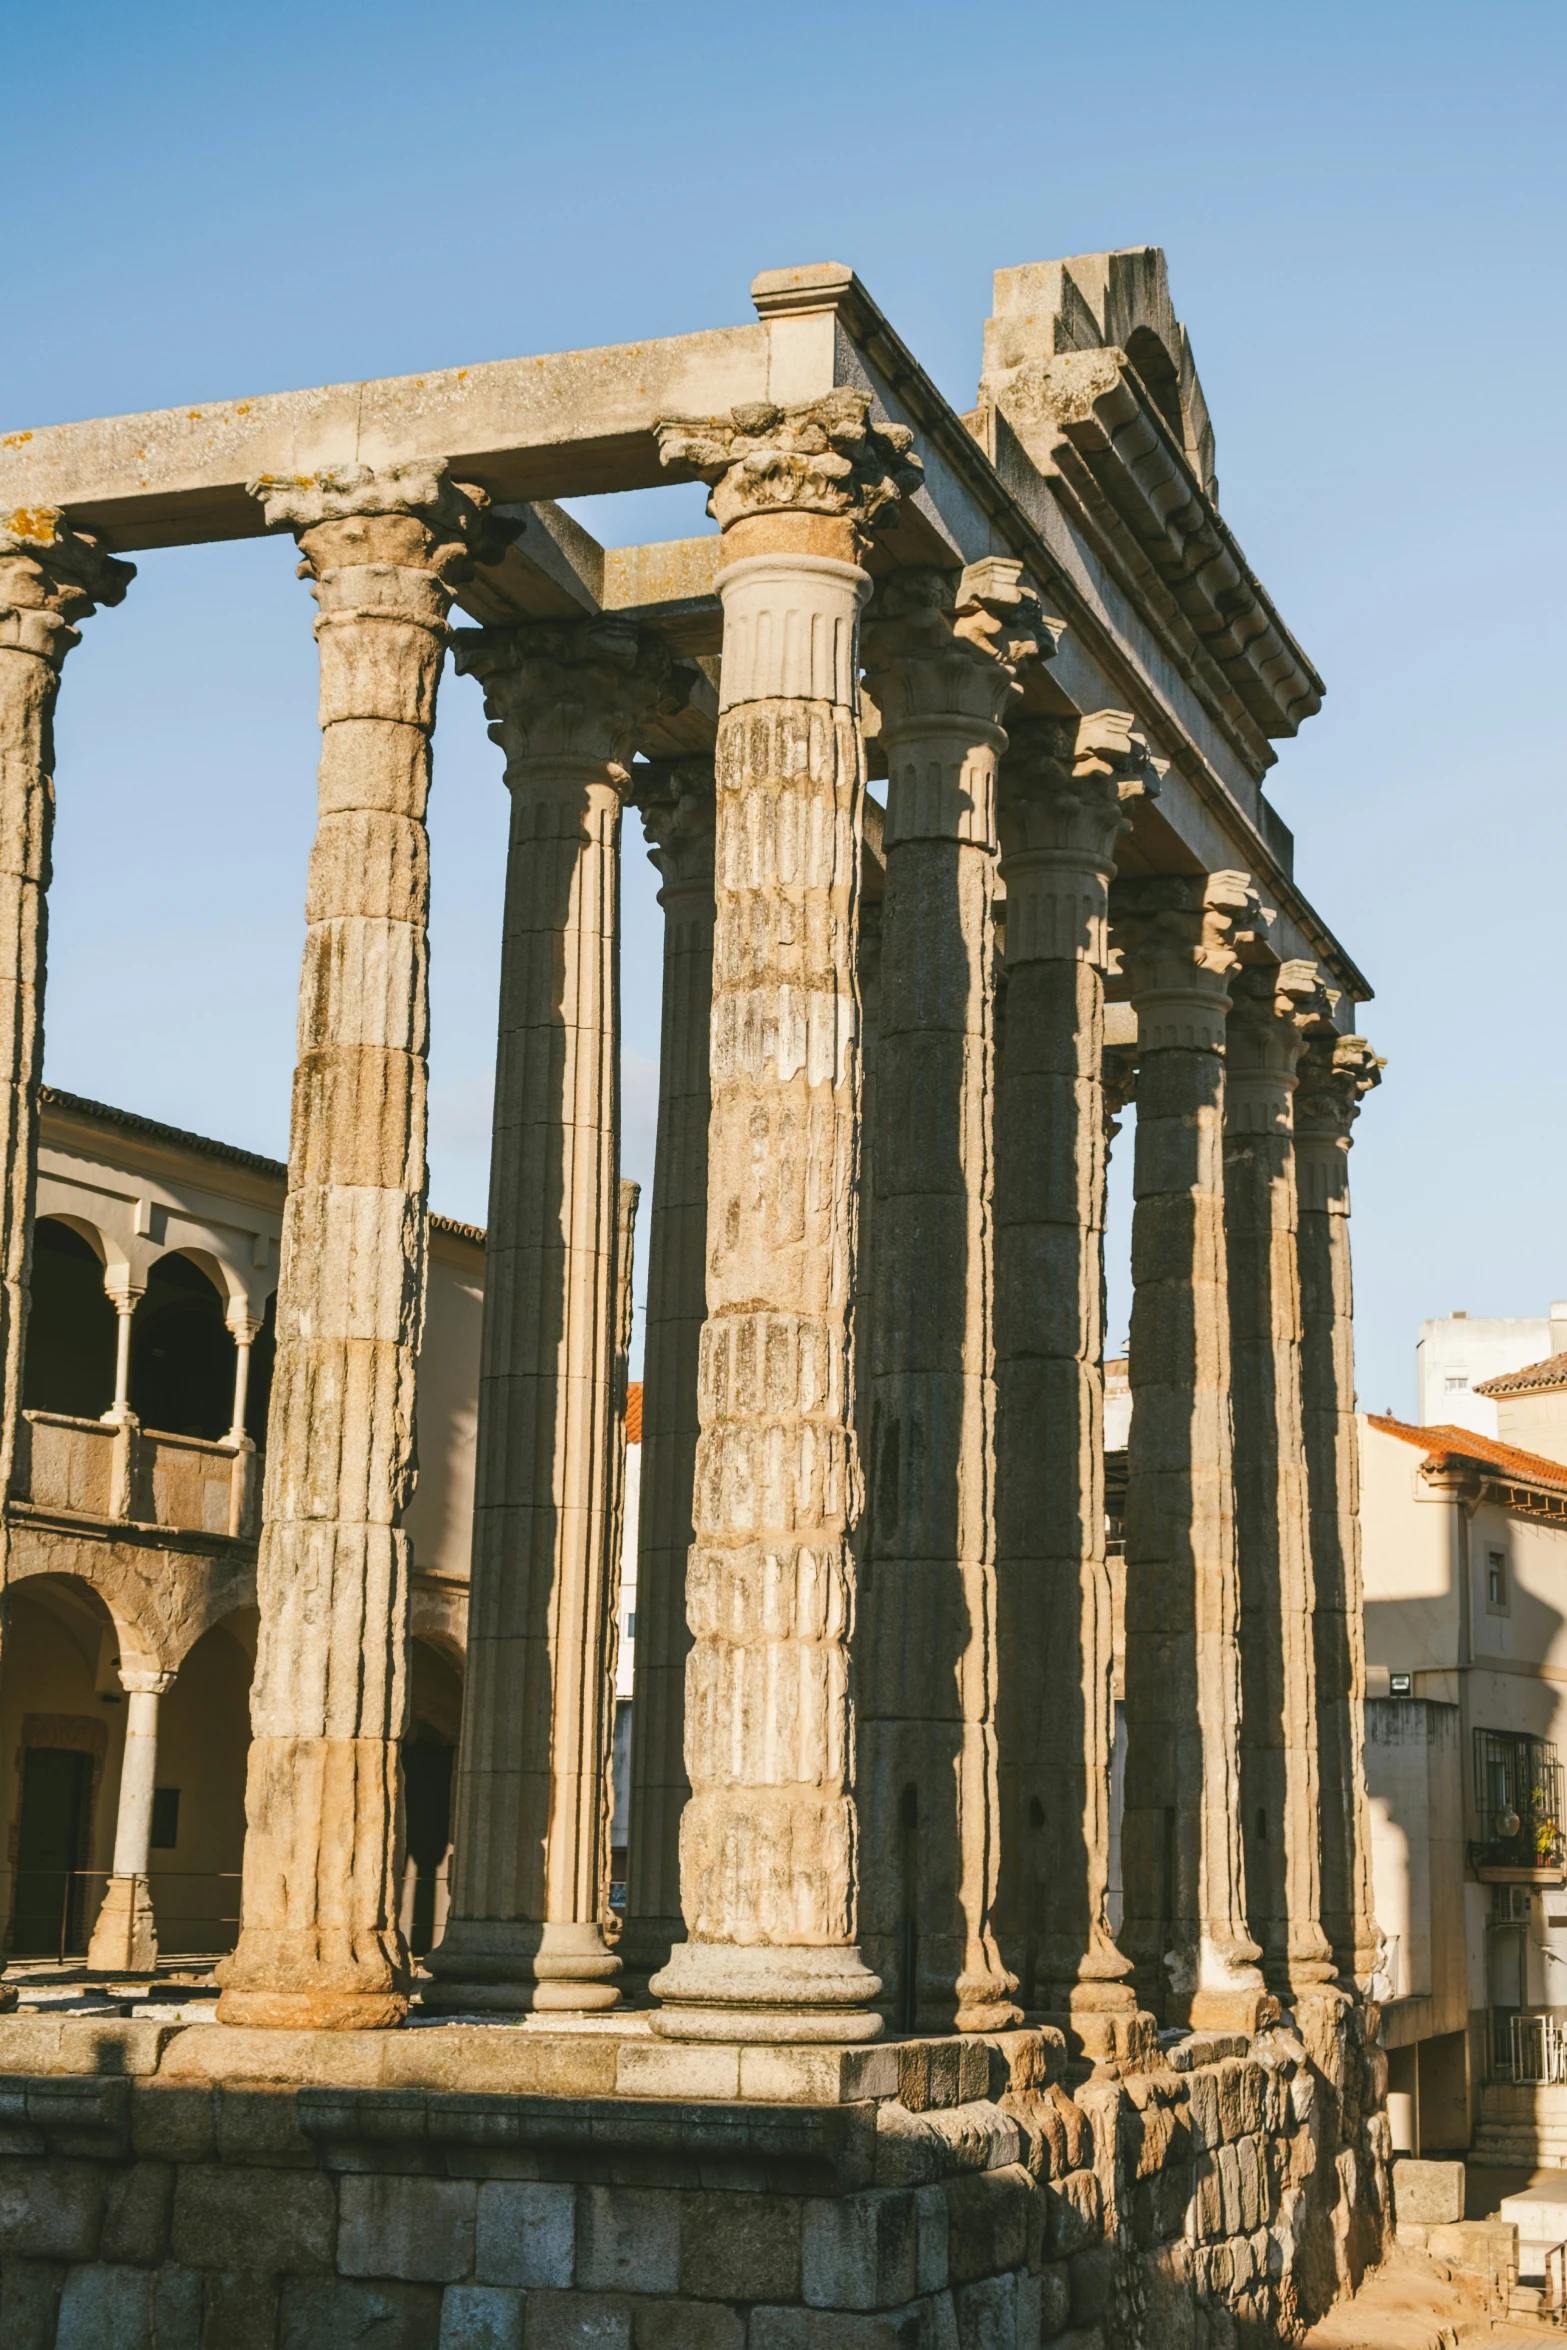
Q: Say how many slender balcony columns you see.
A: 2